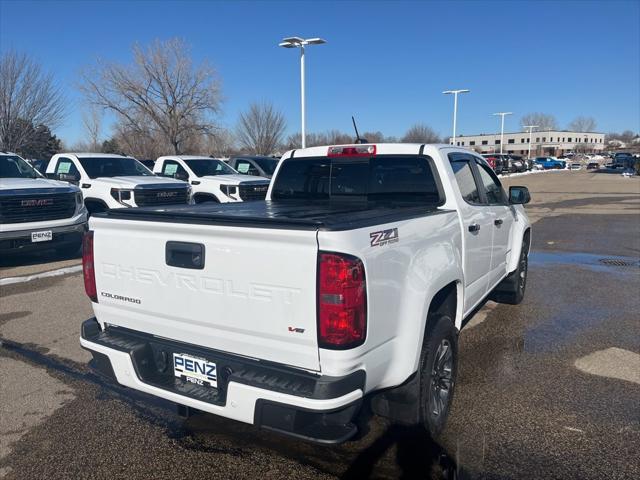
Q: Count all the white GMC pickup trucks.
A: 3